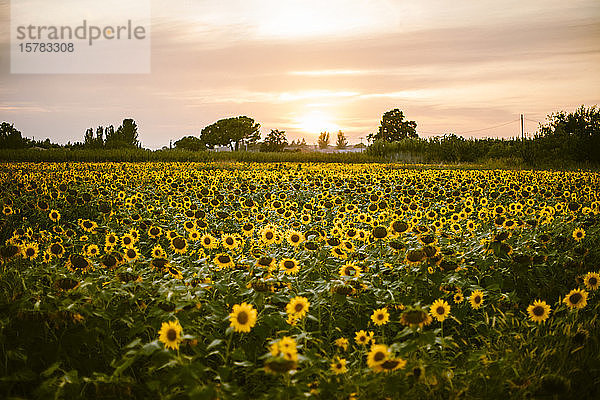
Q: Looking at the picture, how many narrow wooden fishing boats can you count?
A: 0